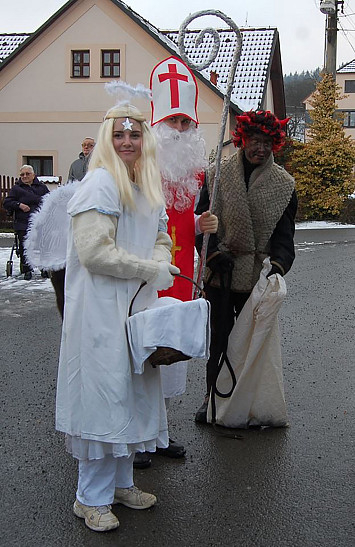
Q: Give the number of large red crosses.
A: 1